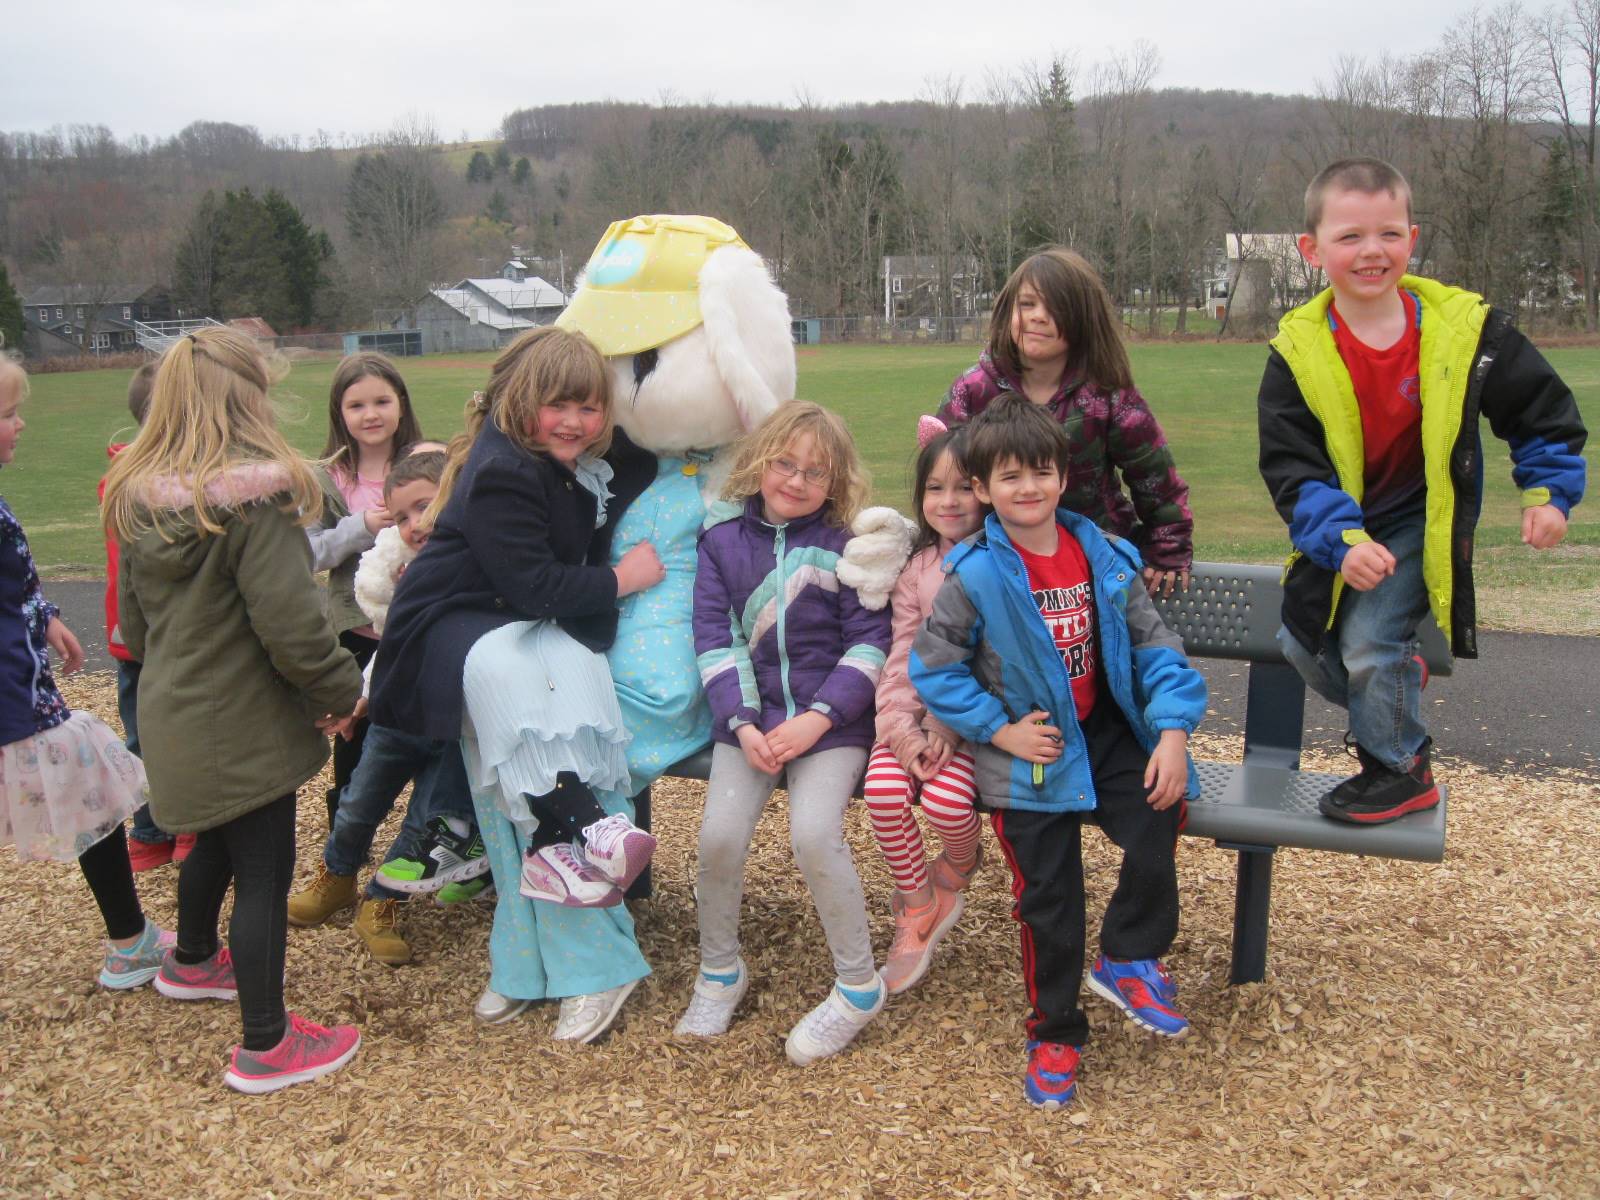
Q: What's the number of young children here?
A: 12